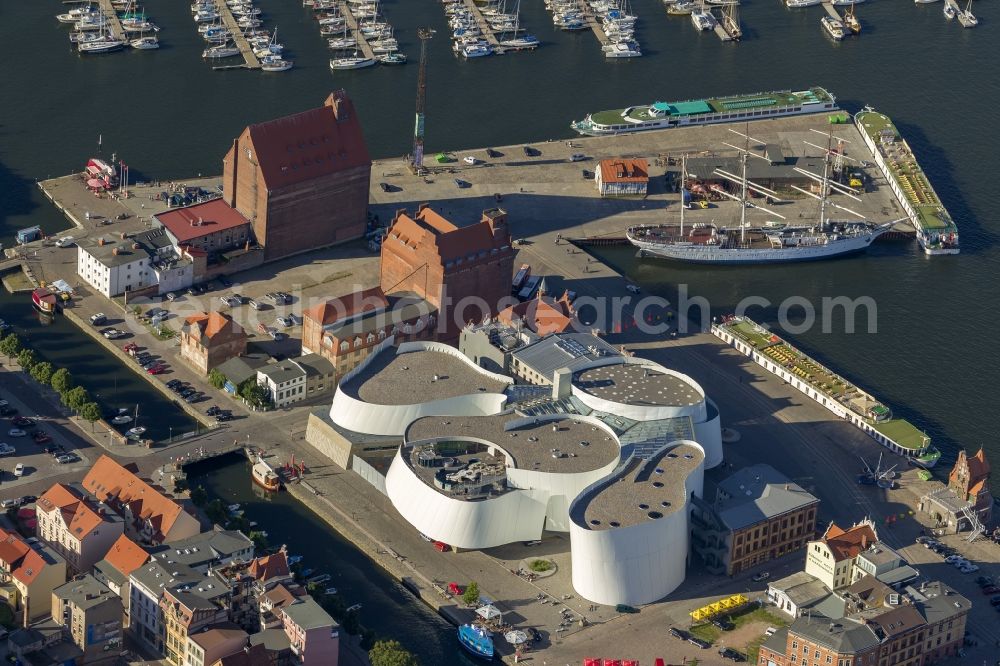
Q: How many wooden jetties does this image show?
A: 8